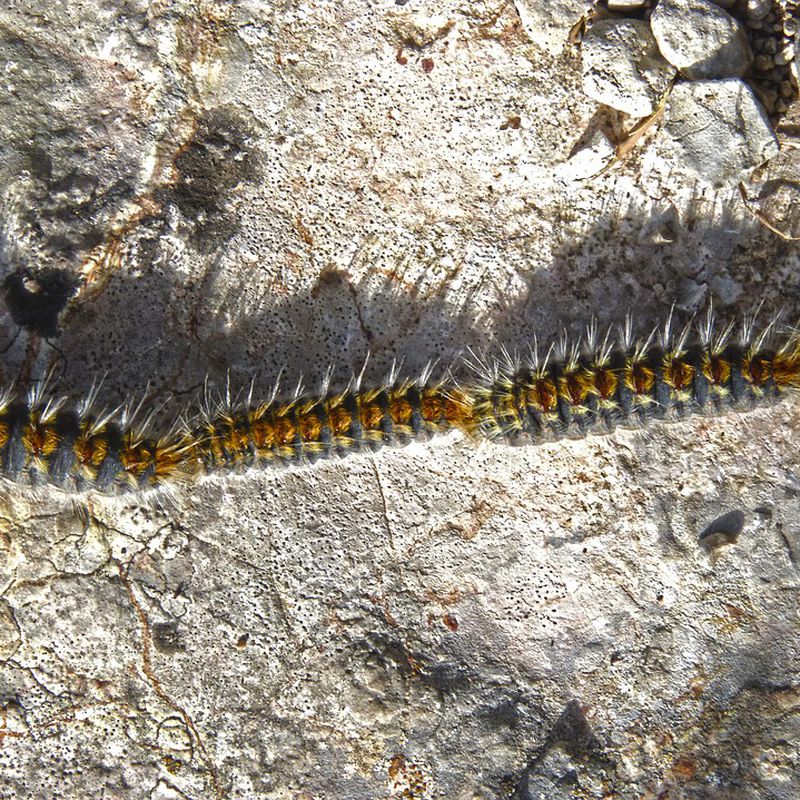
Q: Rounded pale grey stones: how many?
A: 3